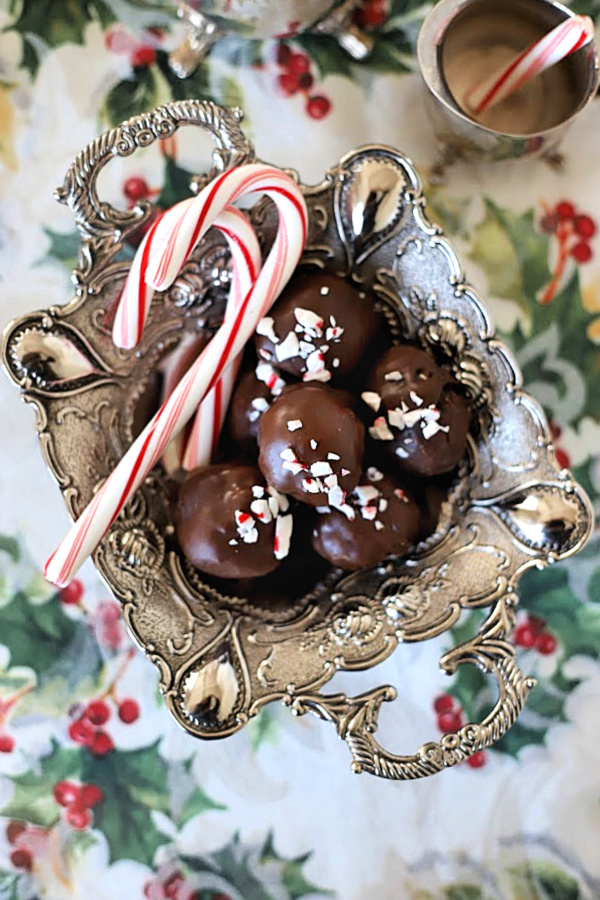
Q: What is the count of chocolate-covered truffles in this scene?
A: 6